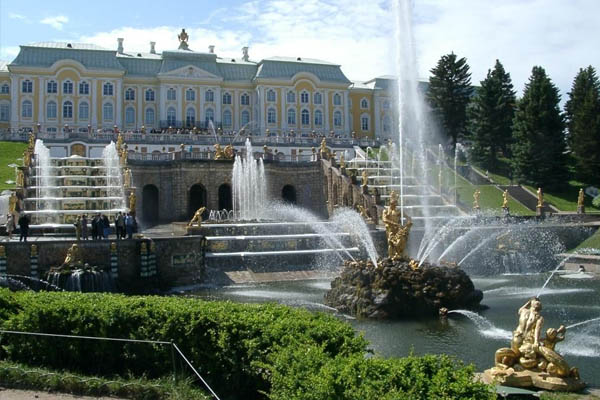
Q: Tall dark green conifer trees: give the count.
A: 4